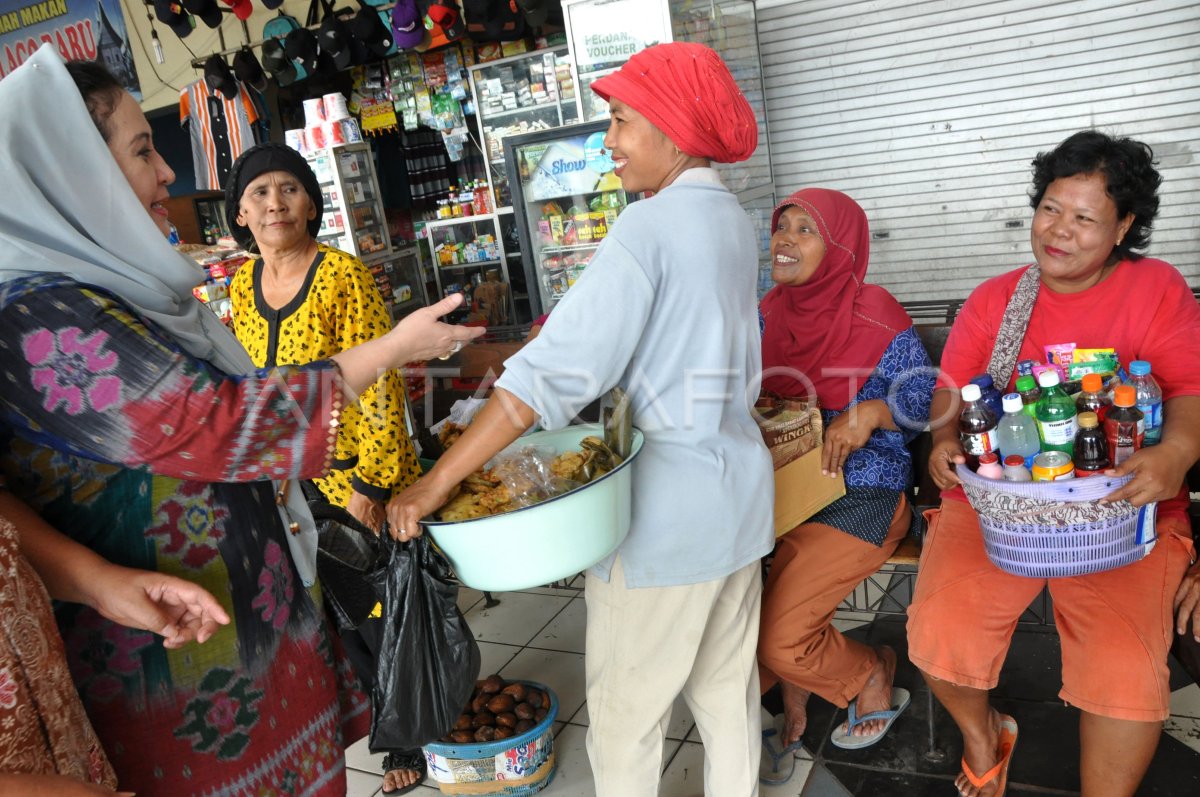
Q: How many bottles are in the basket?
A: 11